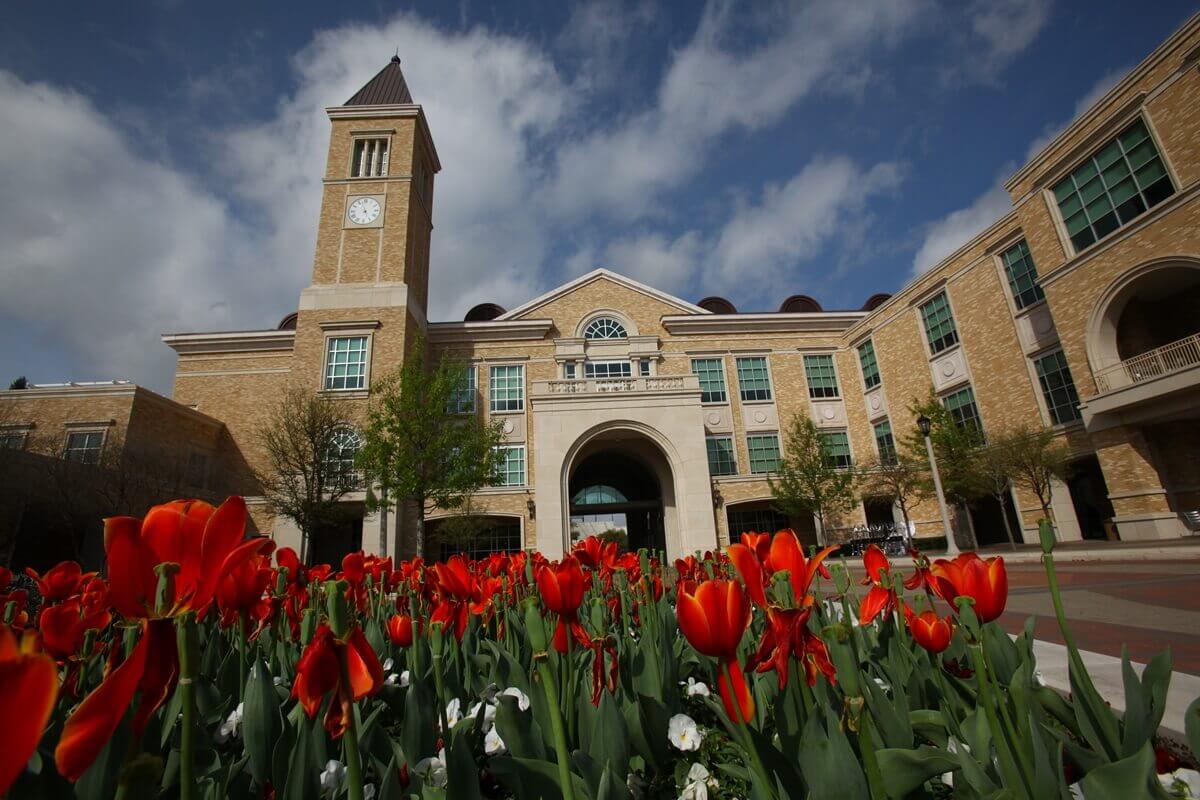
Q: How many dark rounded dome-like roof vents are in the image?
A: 5